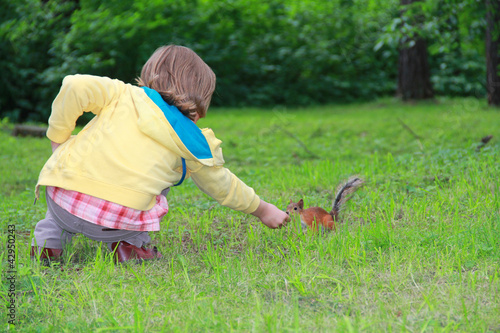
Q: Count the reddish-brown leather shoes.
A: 2